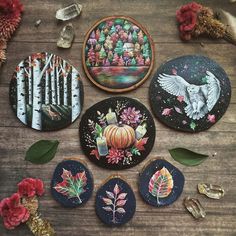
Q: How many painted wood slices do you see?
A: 7